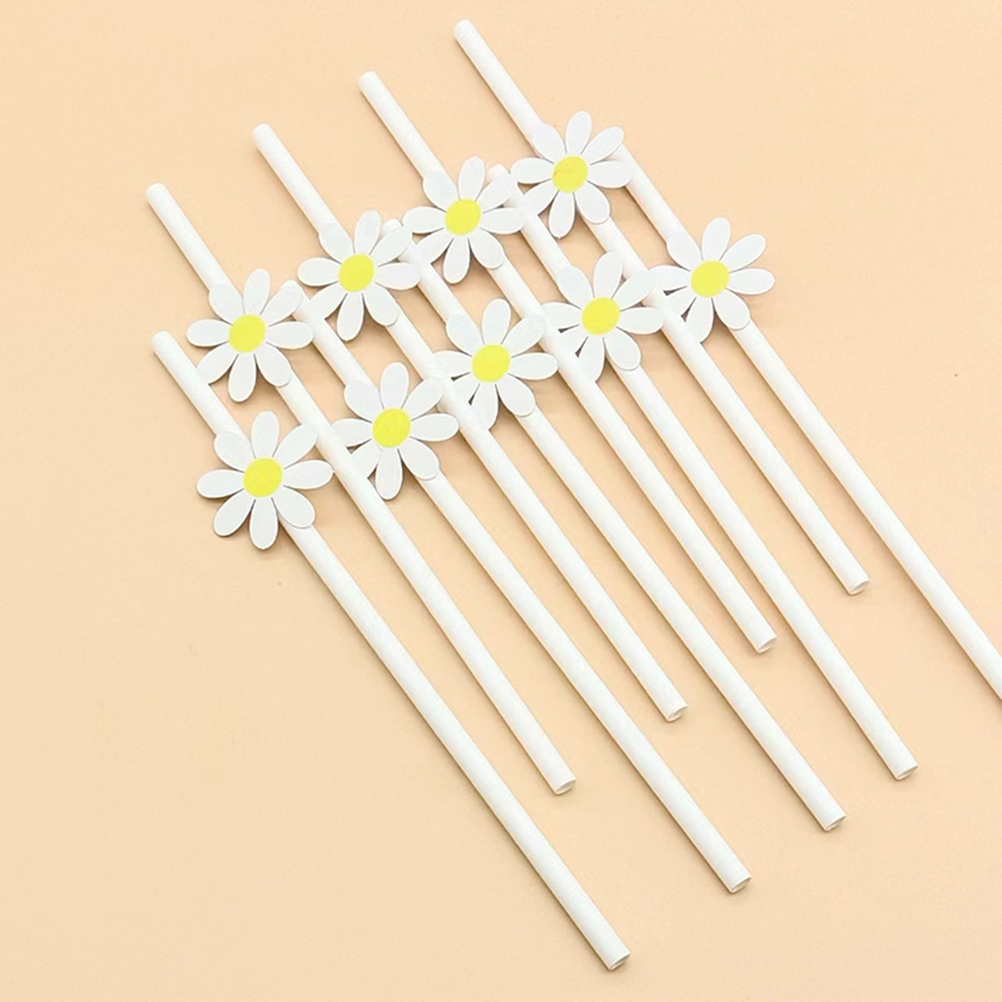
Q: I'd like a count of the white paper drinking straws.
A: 9